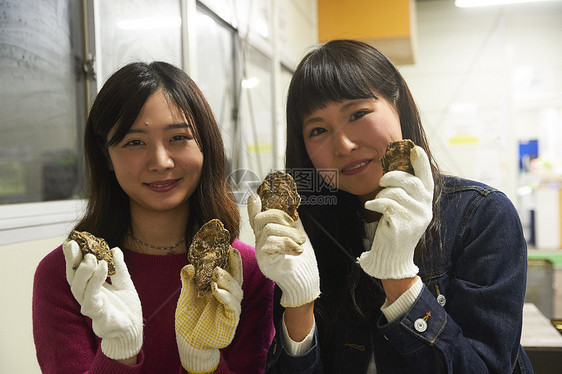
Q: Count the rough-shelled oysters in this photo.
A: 4